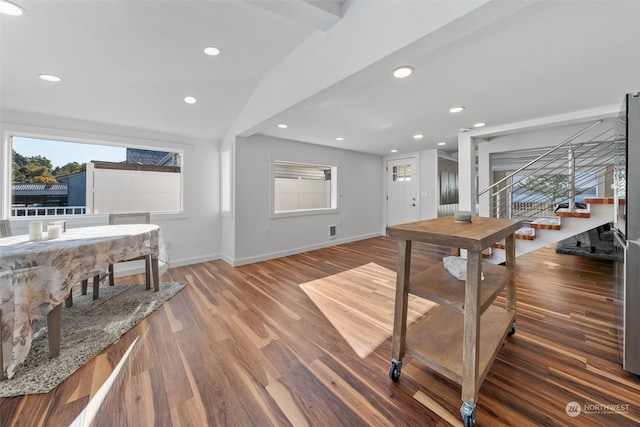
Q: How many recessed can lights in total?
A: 12